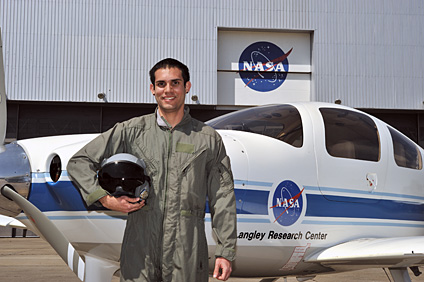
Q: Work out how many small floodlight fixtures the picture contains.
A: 3